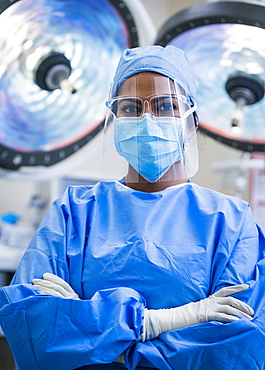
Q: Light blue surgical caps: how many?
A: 1